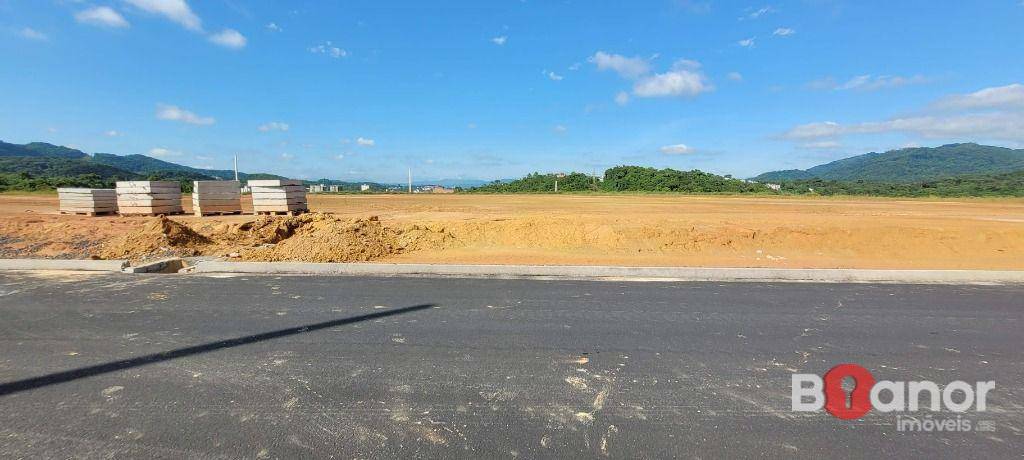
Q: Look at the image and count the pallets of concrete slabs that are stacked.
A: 4